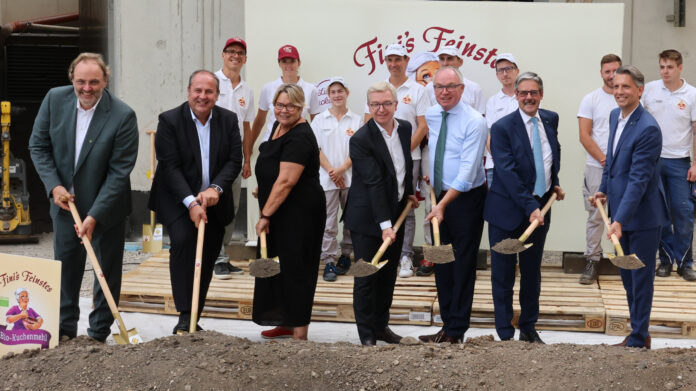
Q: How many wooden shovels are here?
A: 8